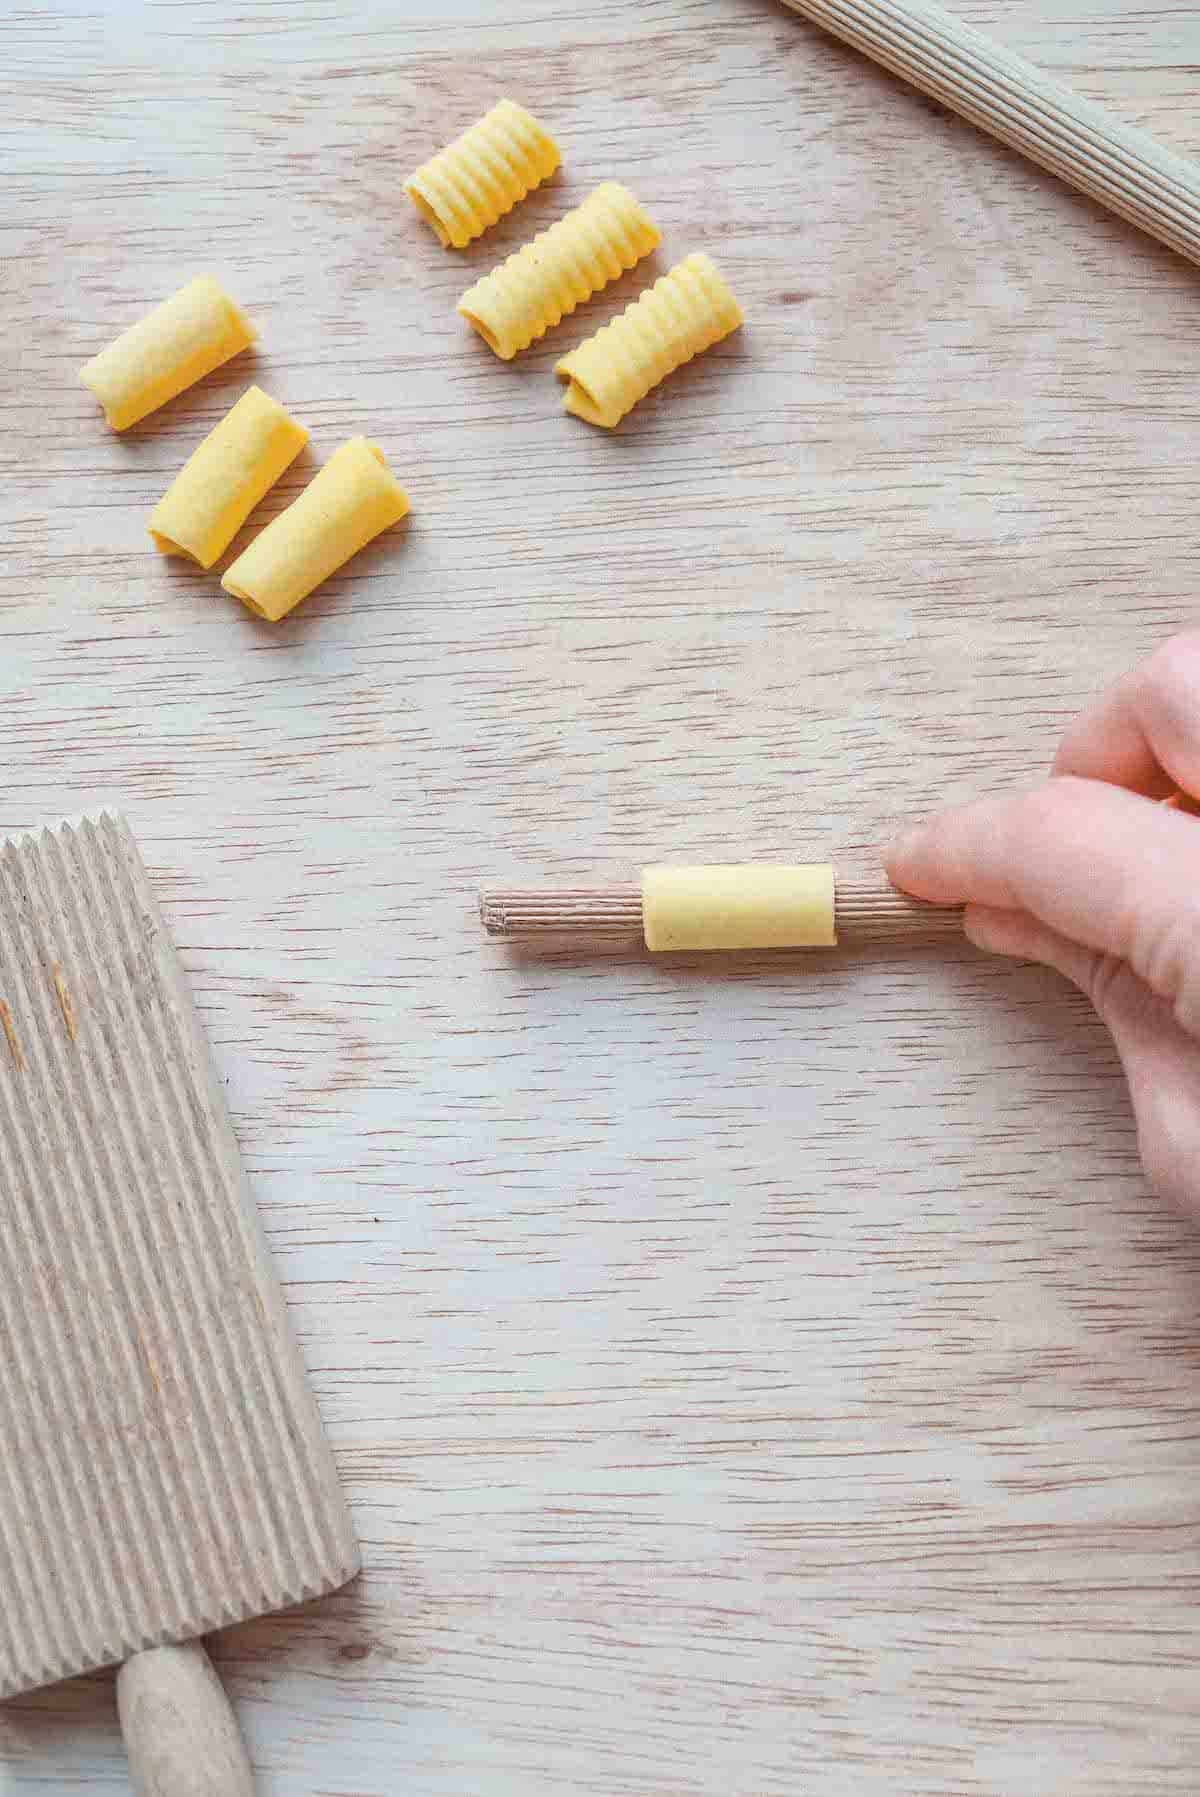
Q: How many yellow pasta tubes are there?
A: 7